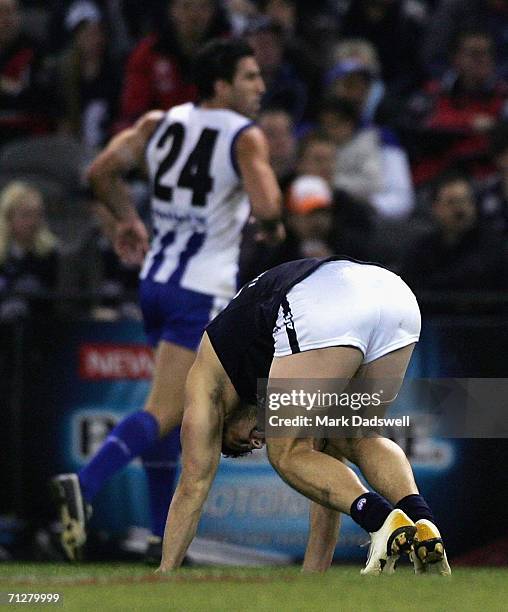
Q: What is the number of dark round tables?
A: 0